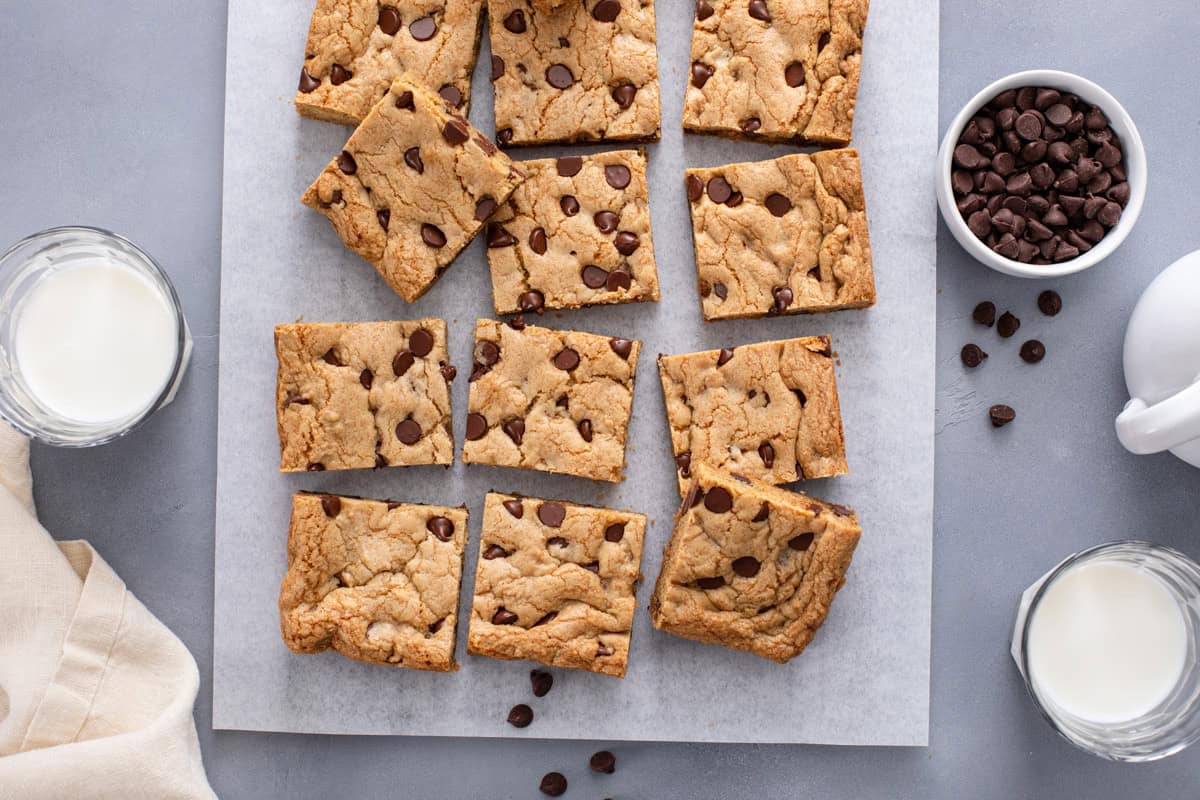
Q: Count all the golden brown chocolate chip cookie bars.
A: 12